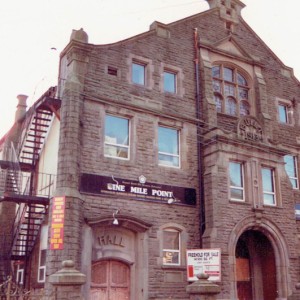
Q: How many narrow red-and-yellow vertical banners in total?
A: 1